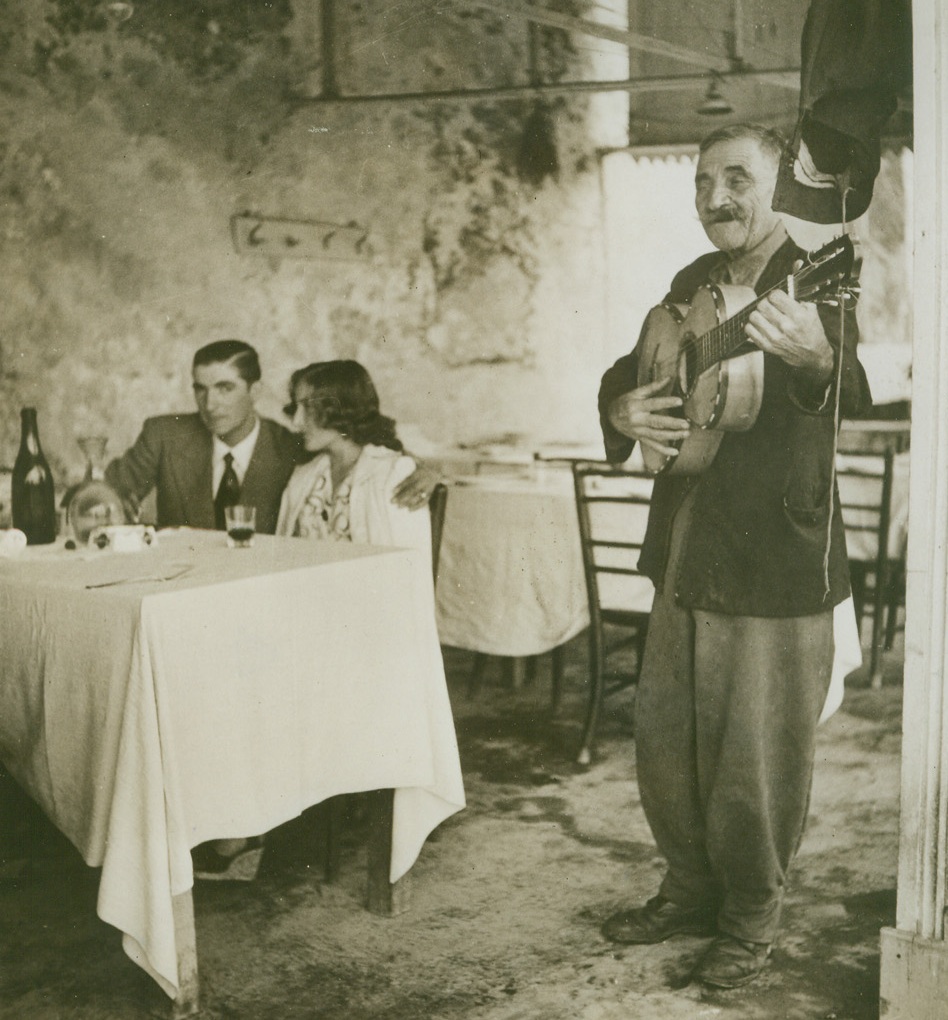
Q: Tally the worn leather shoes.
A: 2